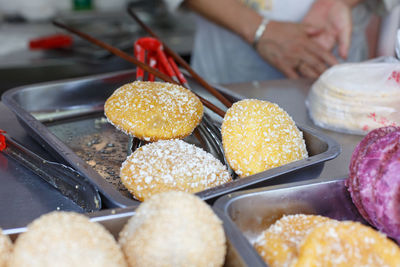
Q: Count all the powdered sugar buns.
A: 5